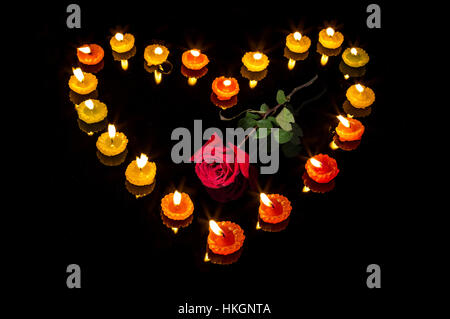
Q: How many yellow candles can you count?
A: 11